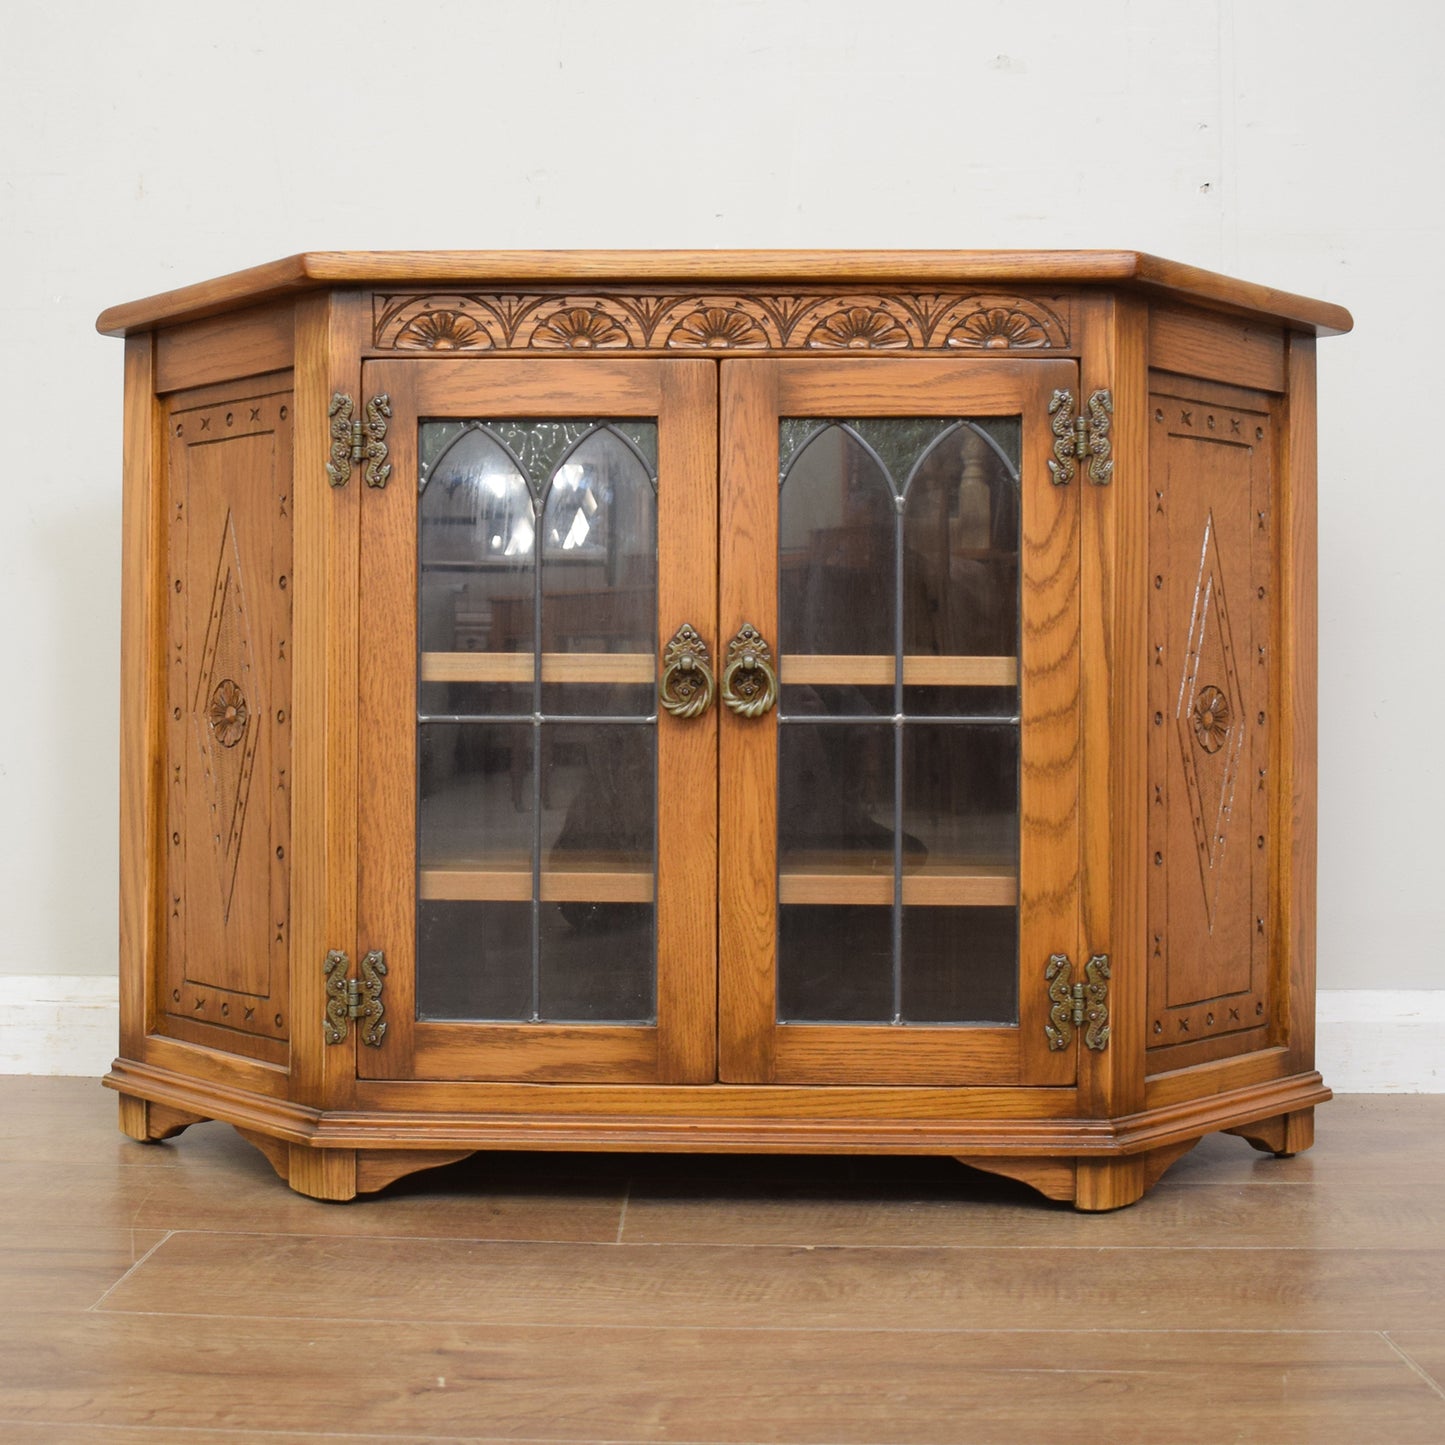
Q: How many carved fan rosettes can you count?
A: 5